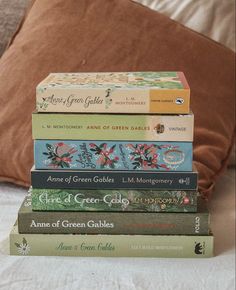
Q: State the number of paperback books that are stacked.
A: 7